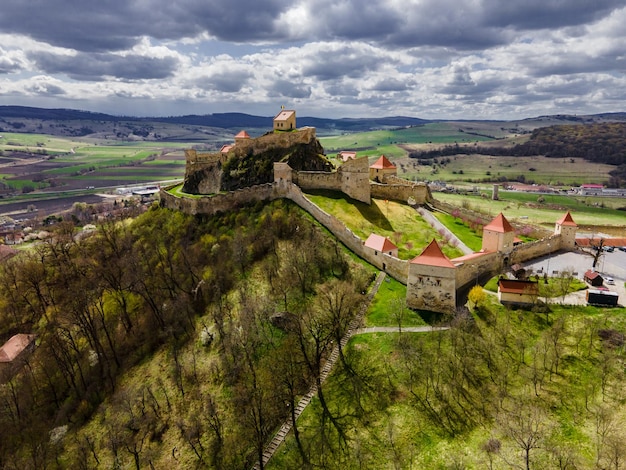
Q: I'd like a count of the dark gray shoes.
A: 0